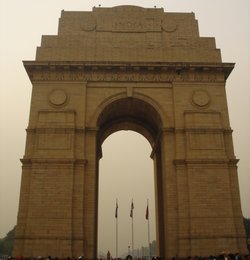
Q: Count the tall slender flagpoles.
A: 3